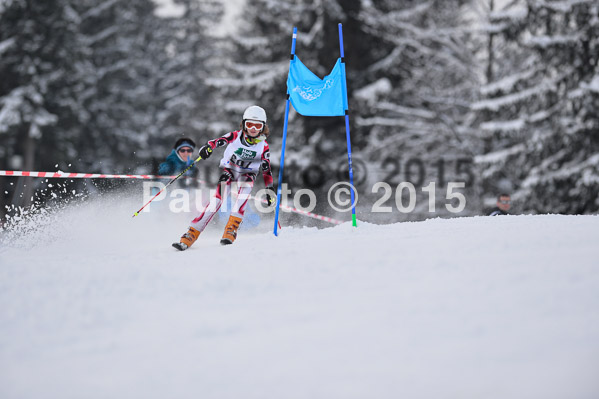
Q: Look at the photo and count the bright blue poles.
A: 2